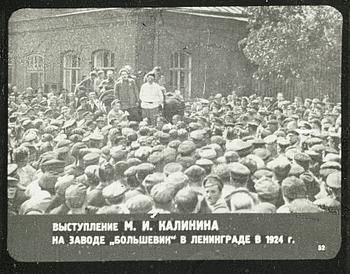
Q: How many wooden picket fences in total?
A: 1